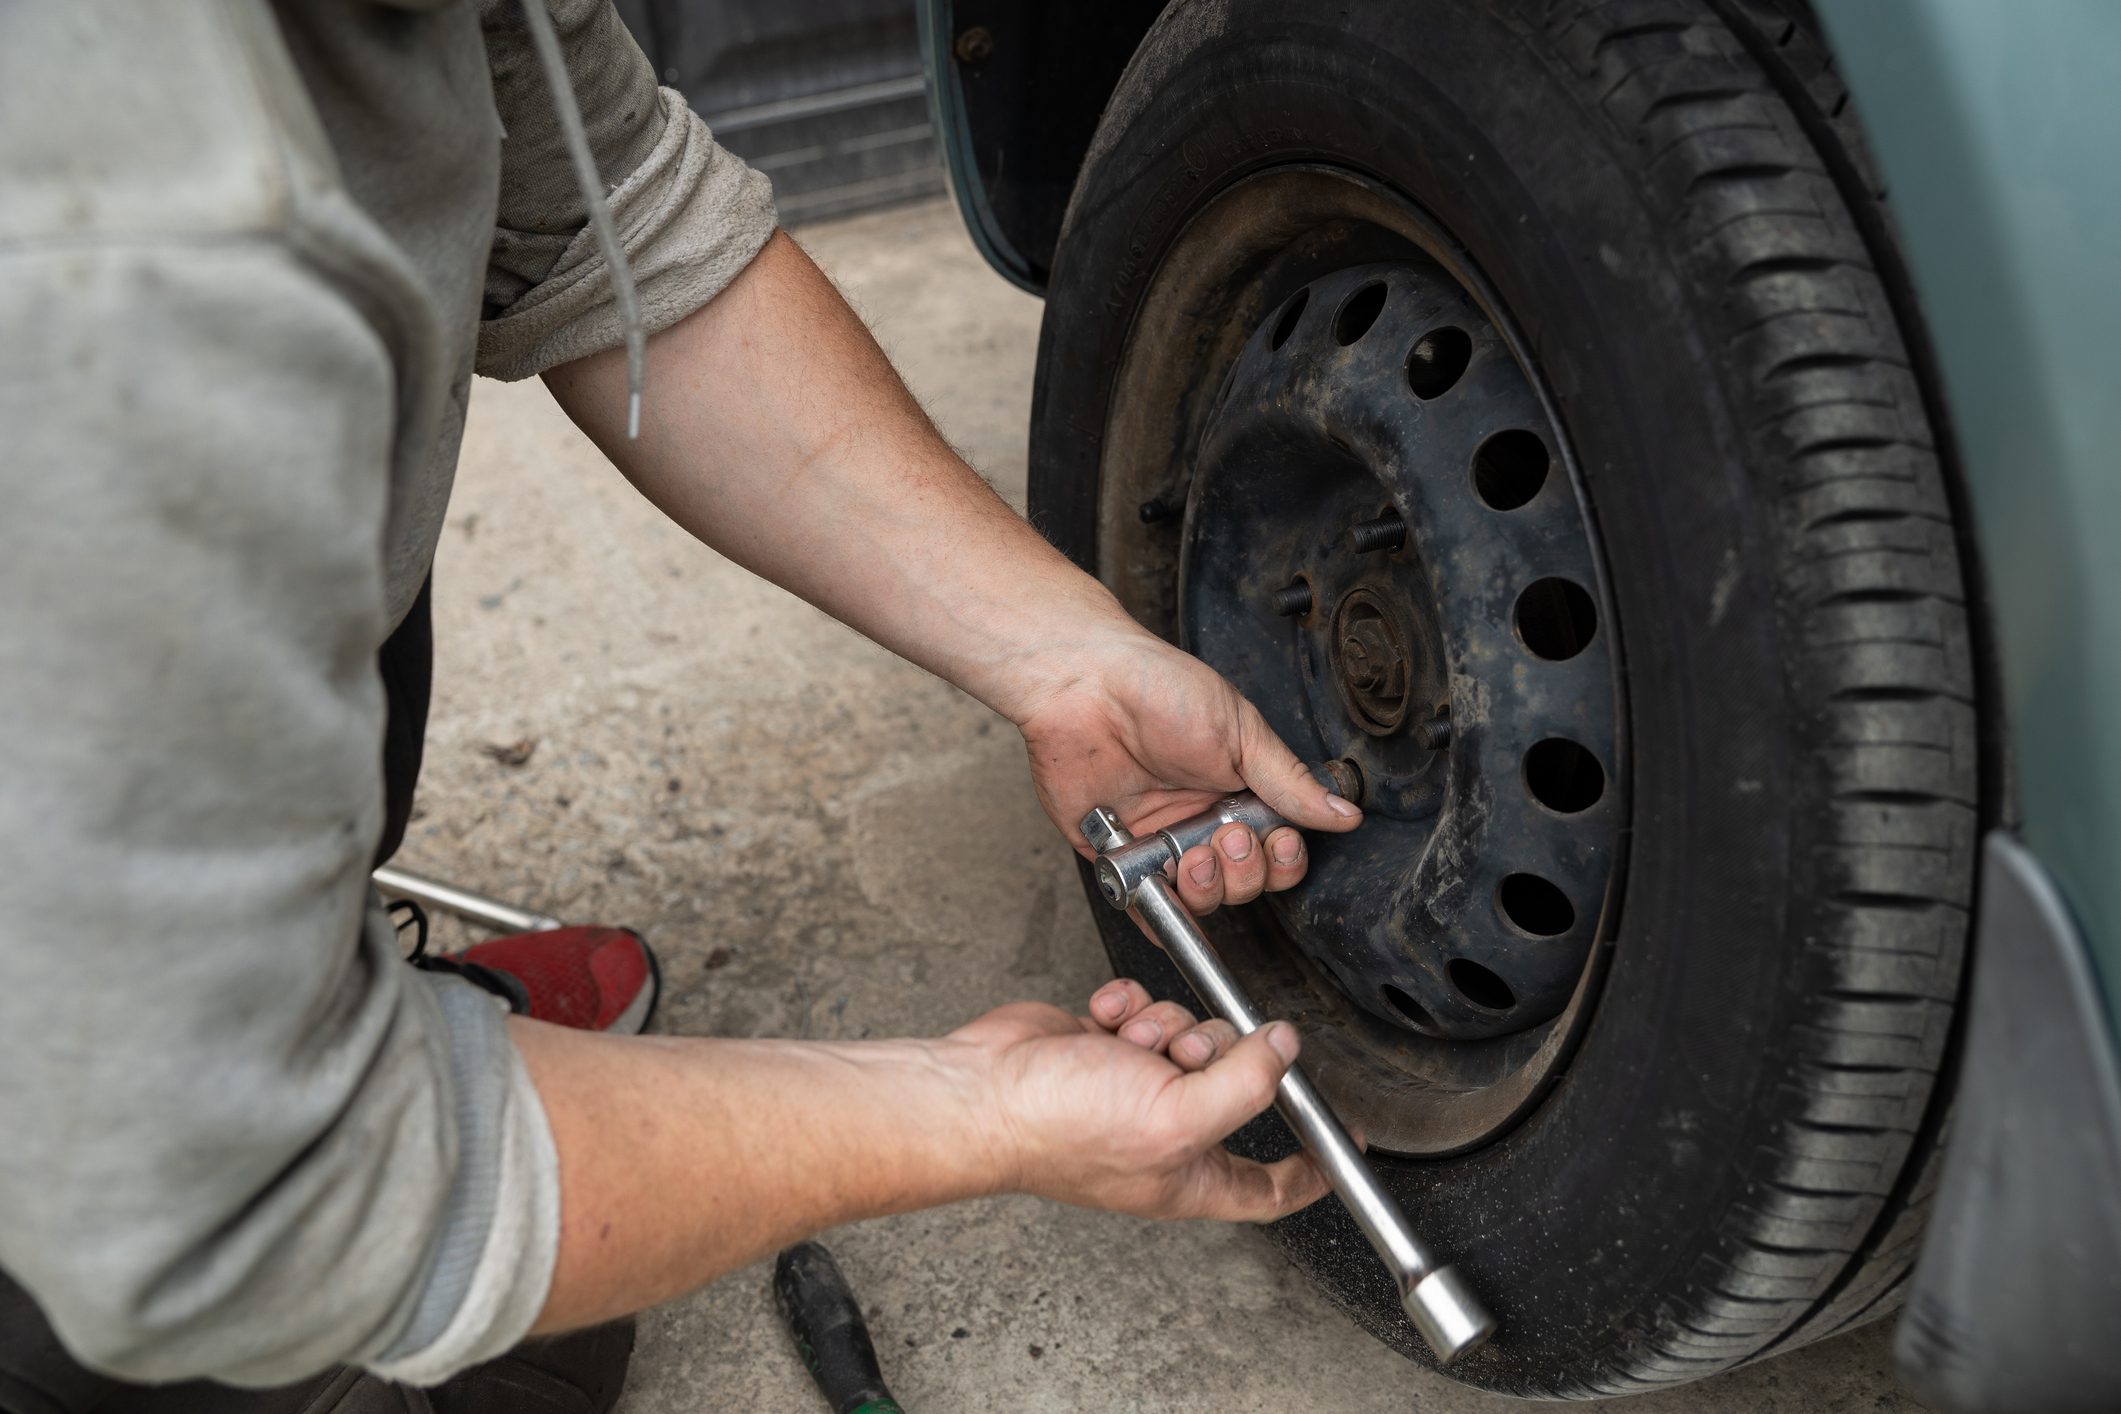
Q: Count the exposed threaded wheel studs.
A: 3